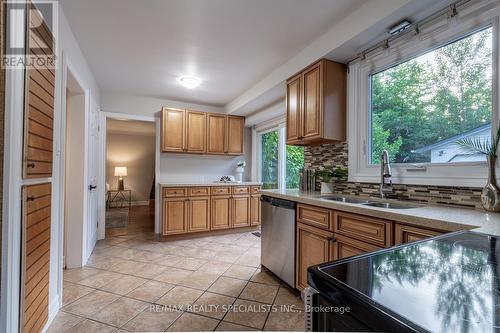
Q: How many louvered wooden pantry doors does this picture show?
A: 2